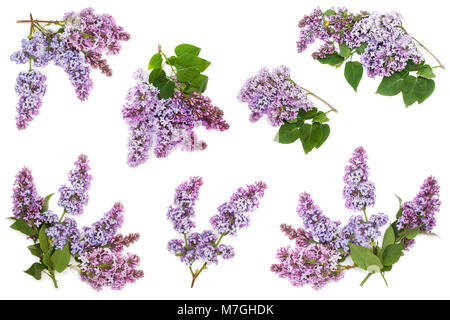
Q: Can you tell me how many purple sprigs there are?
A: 7